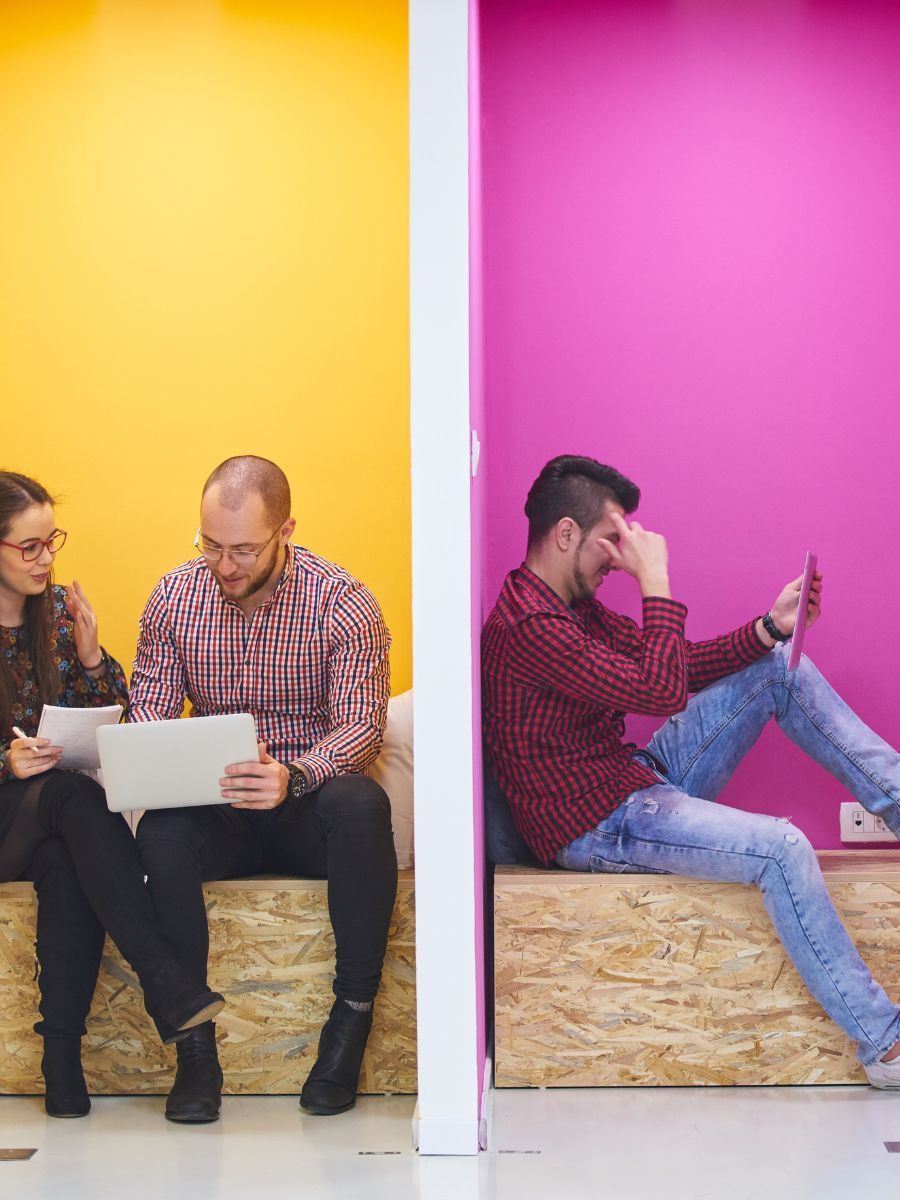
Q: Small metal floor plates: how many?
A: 4